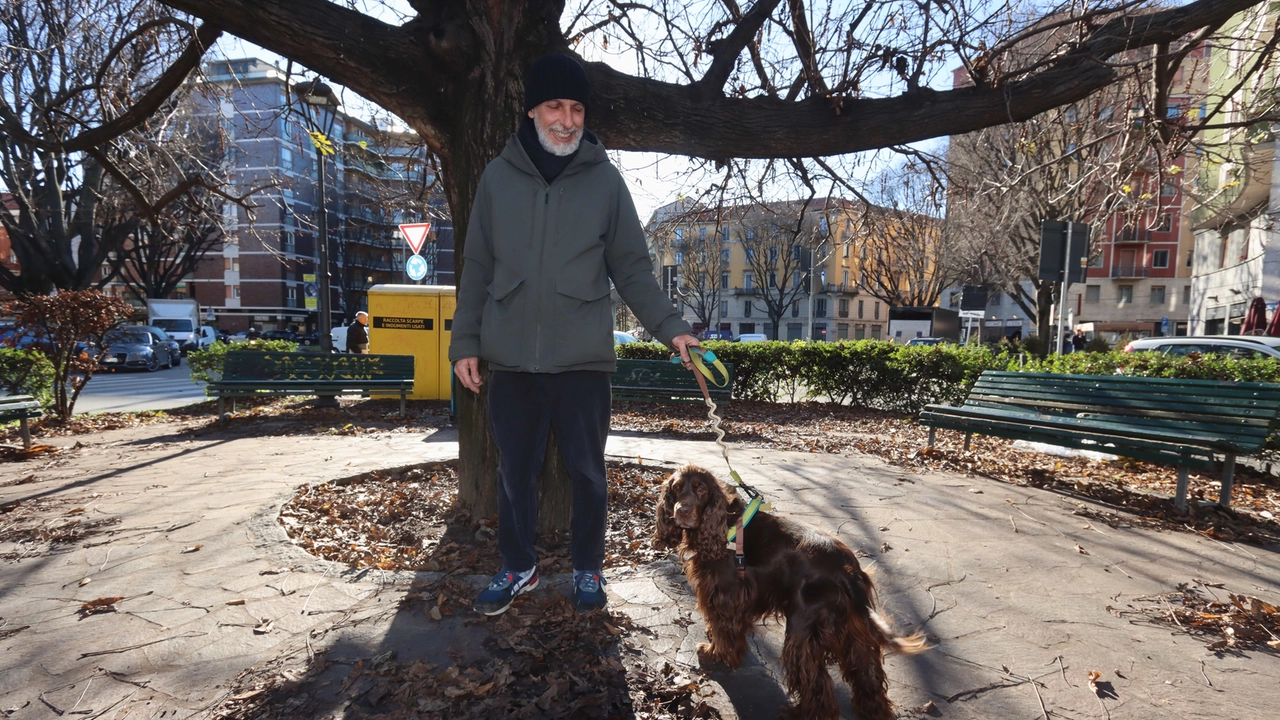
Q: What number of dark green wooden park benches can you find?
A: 4